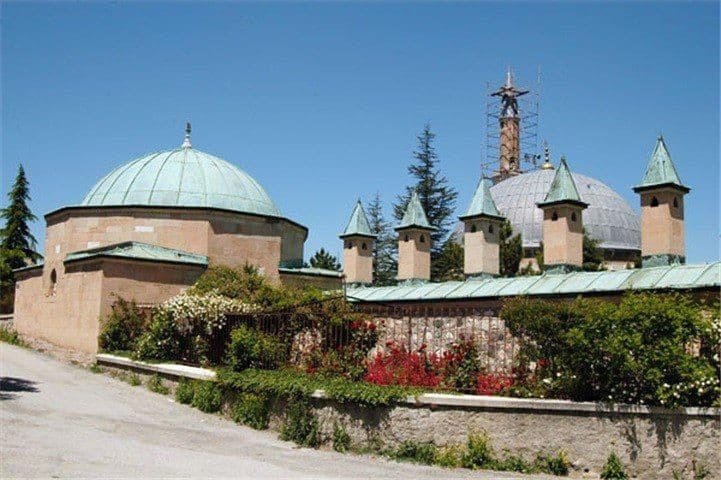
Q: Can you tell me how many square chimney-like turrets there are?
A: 5